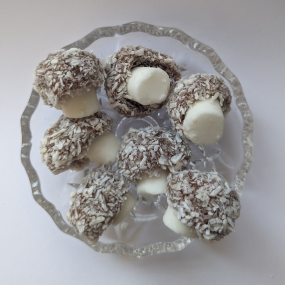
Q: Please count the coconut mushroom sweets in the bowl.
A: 7